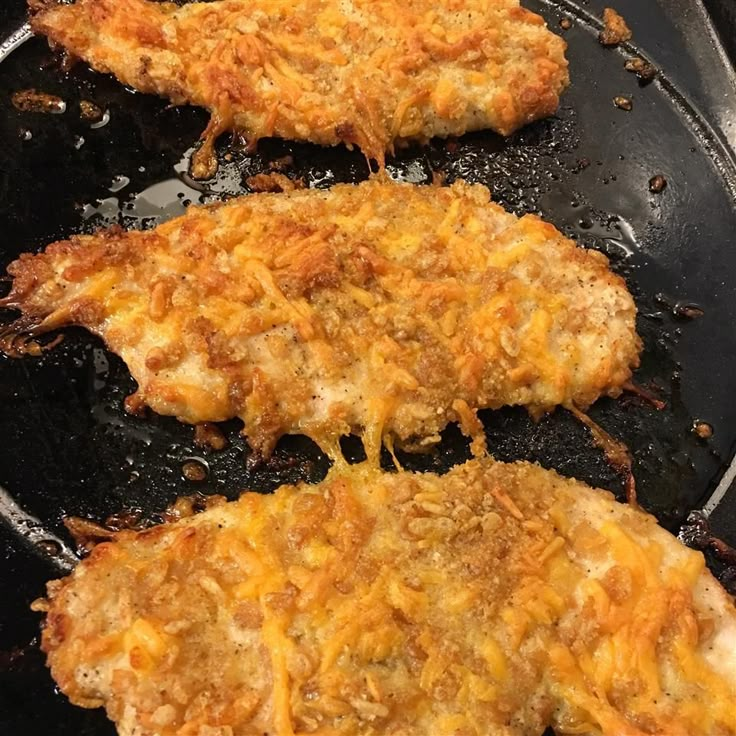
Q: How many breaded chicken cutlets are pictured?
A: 3